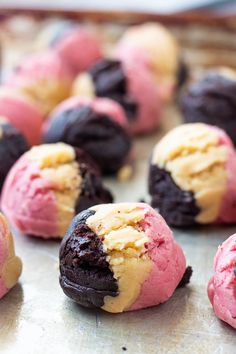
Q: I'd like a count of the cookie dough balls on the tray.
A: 13